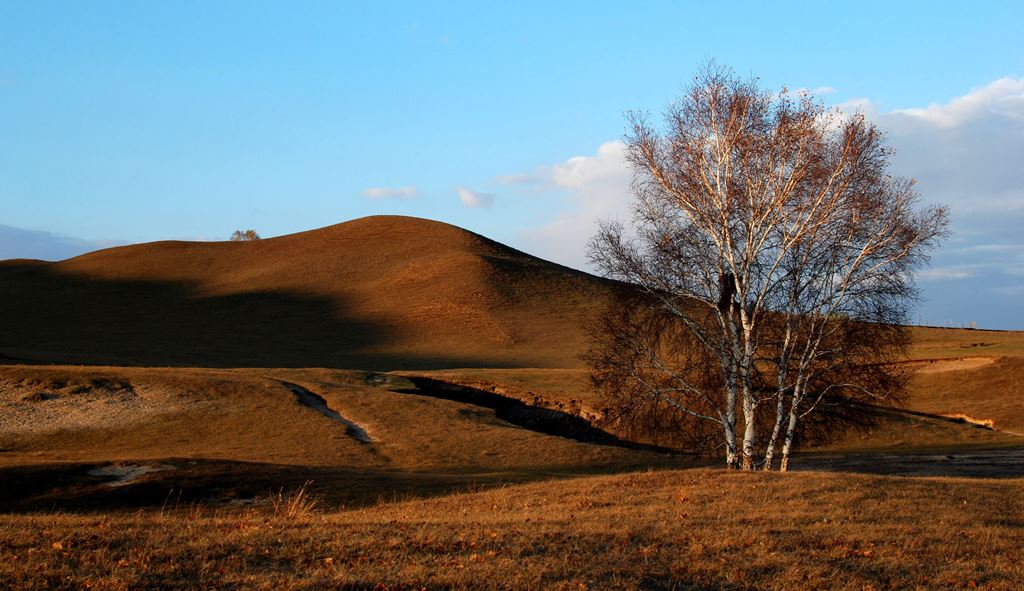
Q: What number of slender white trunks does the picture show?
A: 4